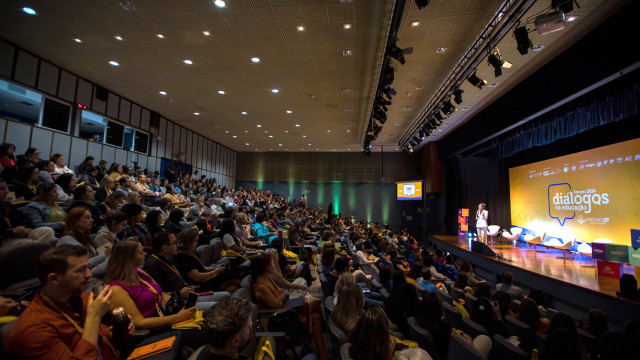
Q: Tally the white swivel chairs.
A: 5